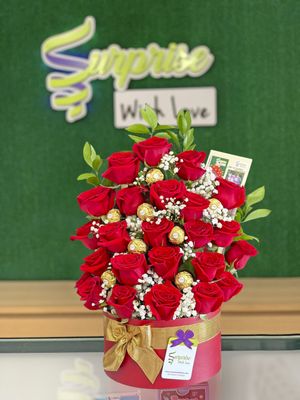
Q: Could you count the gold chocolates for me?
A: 8